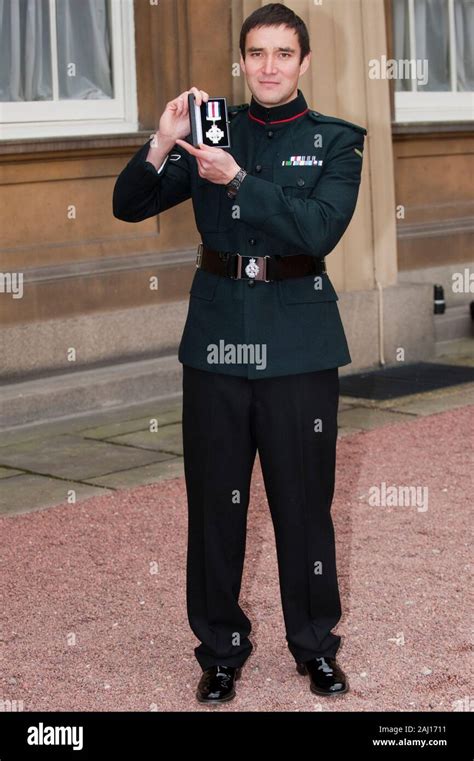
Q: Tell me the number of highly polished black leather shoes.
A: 2